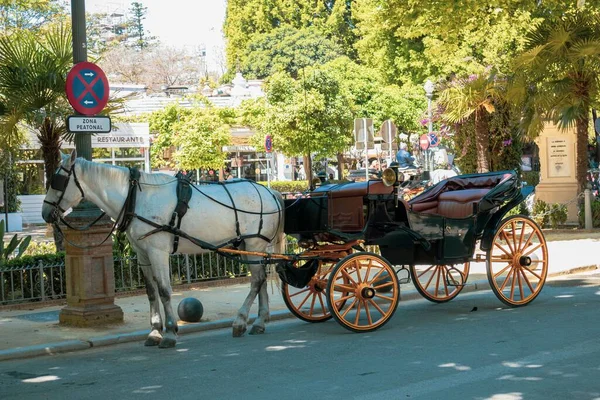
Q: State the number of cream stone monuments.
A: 1